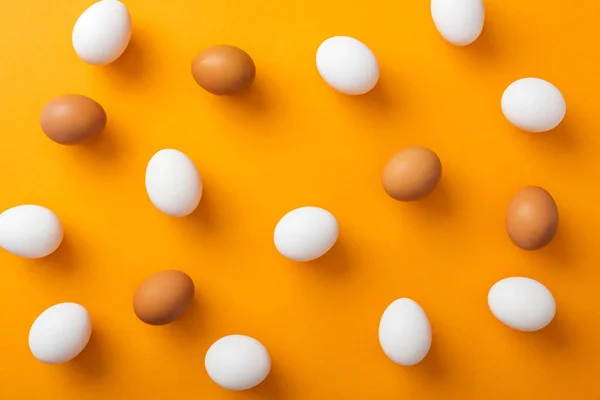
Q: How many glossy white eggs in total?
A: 11